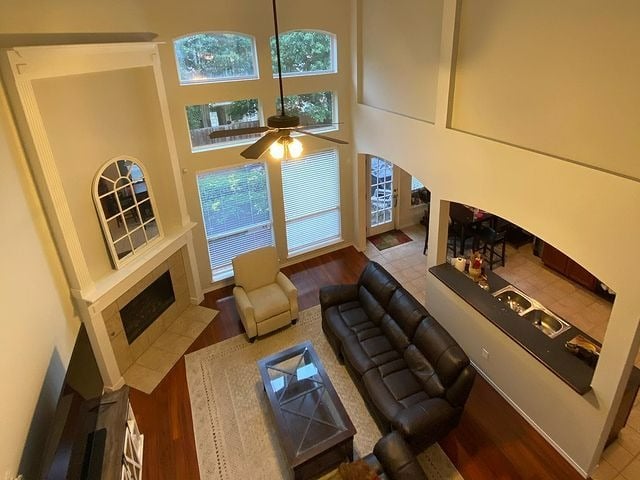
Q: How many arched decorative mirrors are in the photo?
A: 1